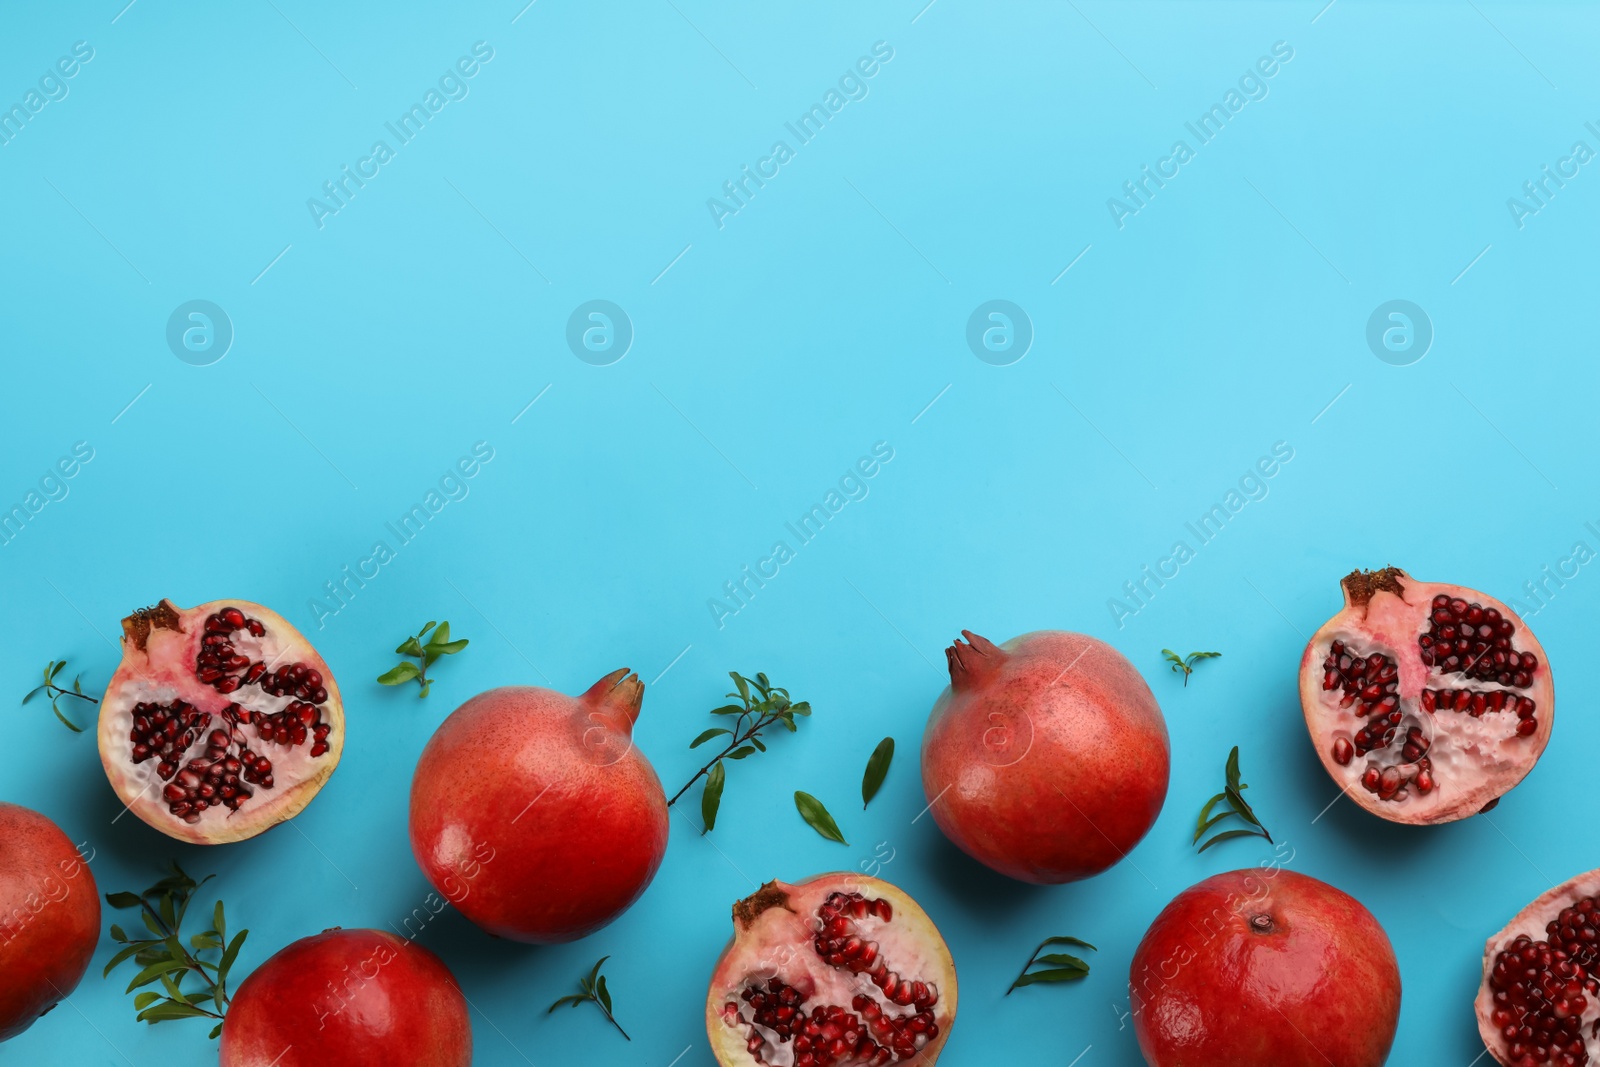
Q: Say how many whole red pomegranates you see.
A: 5